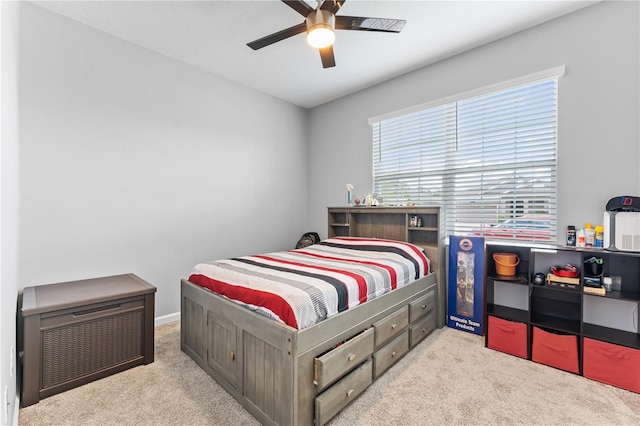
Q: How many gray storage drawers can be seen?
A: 6